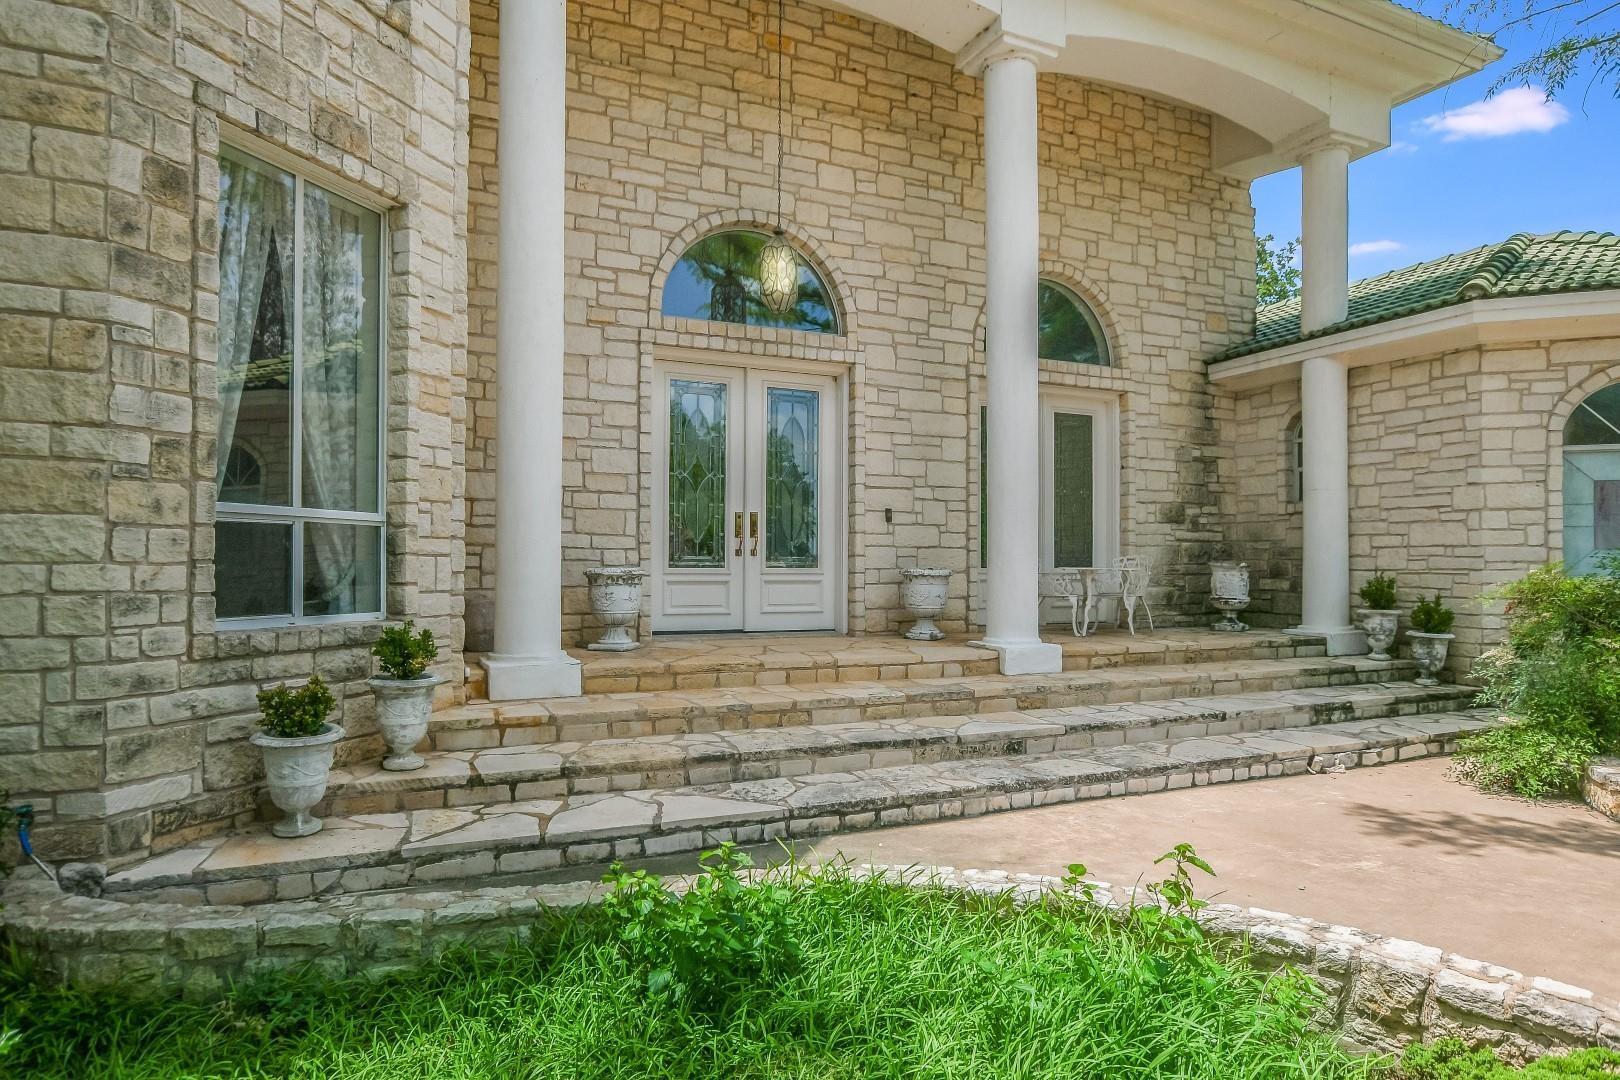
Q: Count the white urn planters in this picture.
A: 7